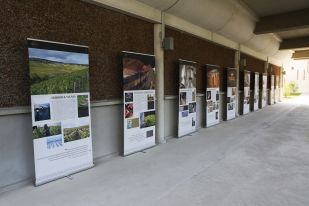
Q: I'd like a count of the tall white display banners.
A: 10